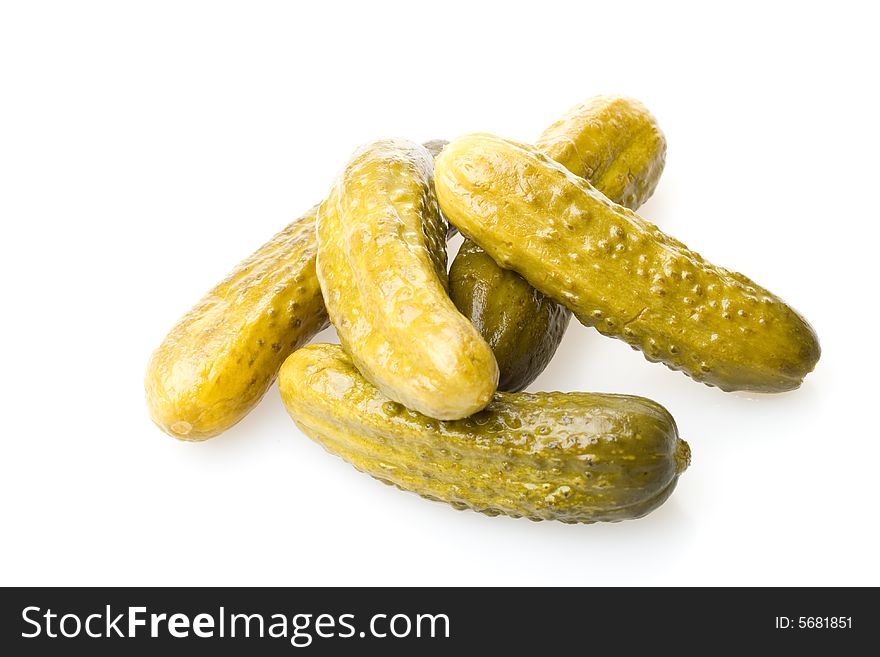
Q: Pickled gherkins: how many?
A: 5